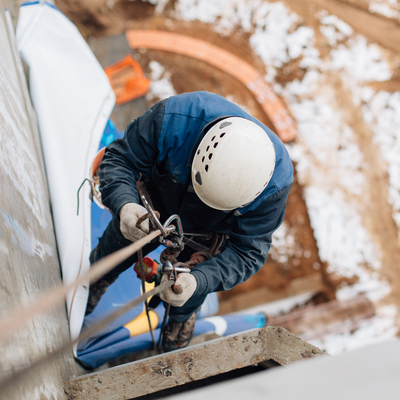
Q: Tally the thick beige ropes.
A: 2